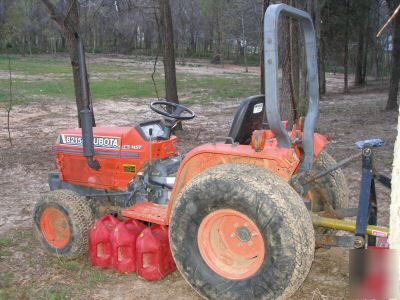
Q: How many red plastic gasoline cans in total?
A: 3